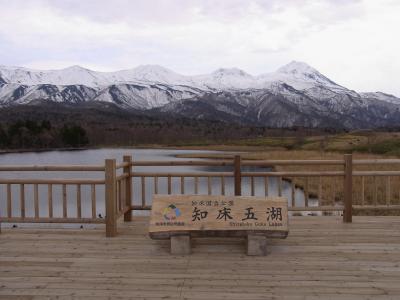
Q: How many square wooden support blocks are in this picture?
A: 2